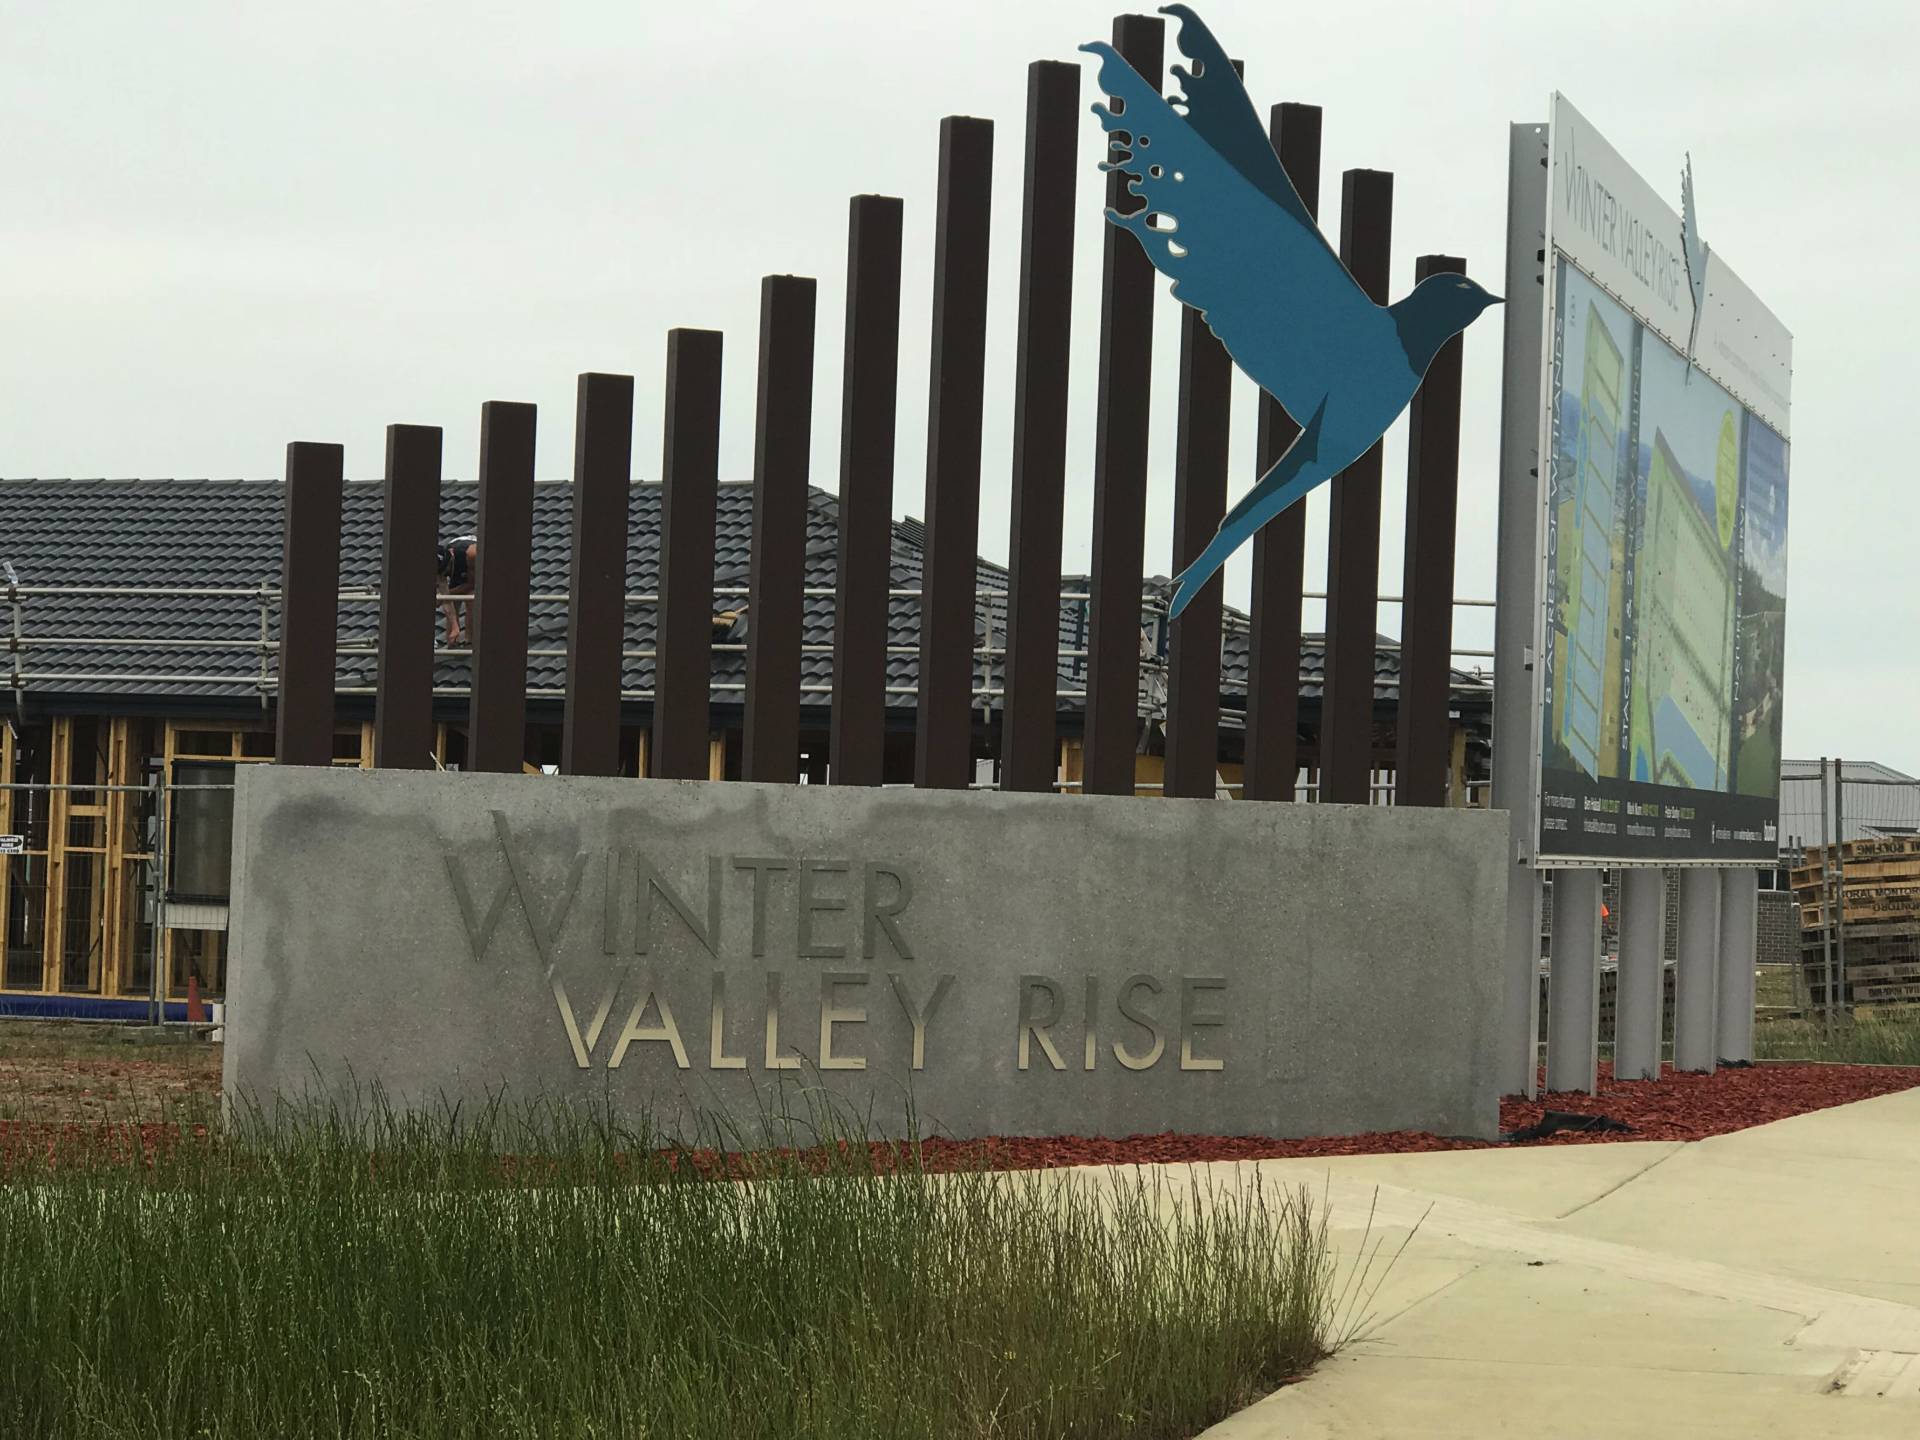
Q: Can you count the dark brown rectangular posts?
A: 14